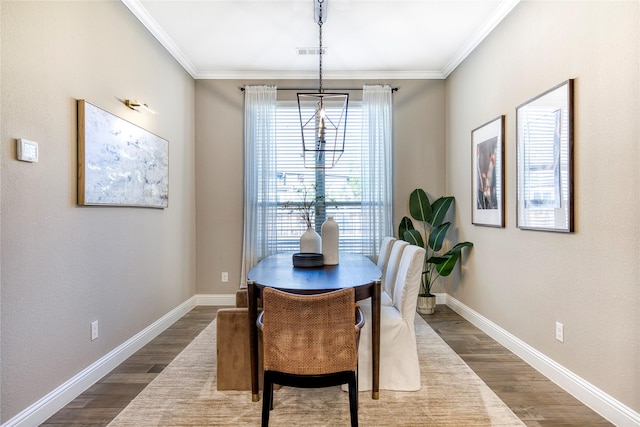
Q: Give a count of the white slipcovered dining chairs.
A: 3